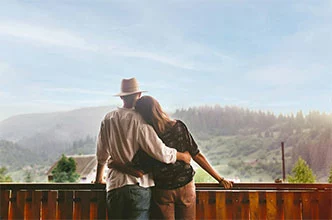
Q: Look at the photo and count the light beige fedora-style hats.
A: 1